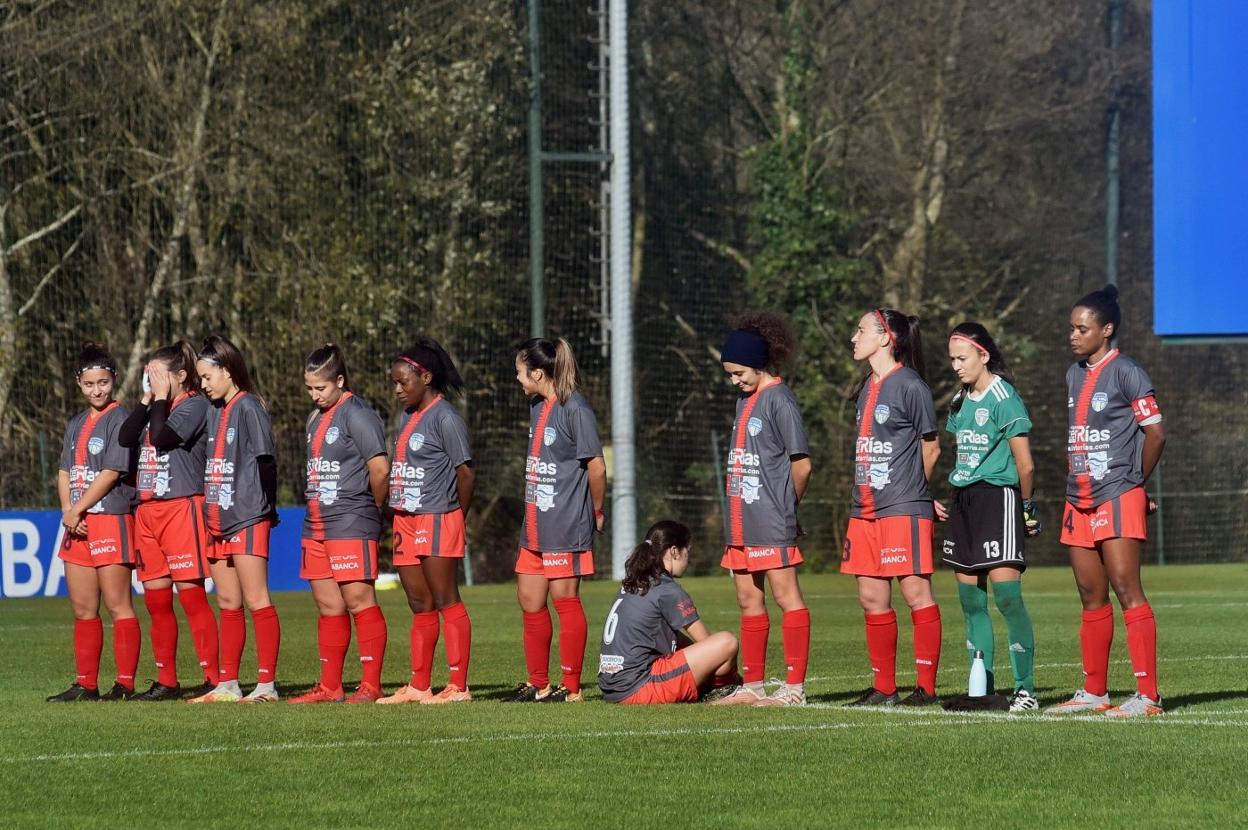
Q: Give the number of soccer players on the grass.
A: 11